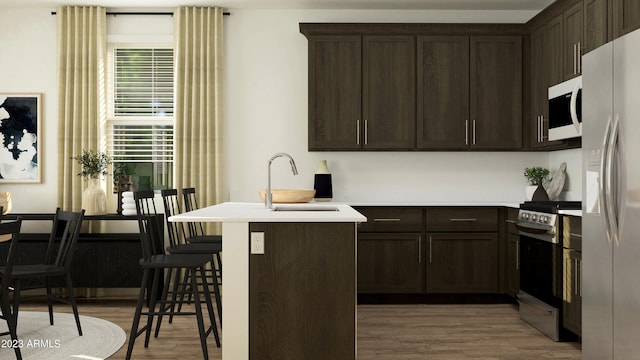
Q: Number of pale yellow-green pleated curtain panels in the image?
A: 2